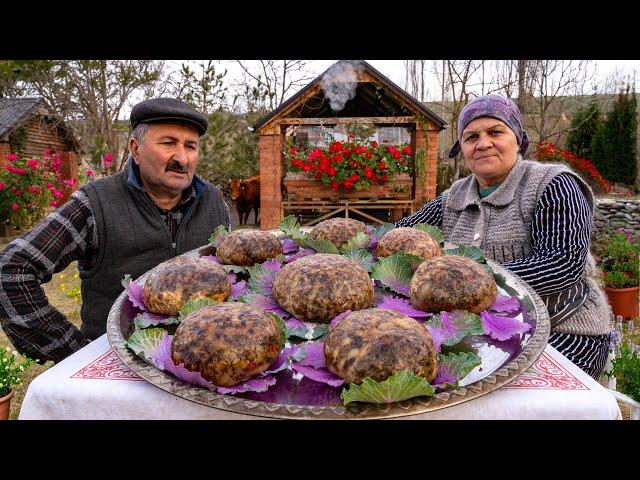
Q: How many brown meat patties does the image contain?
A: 8